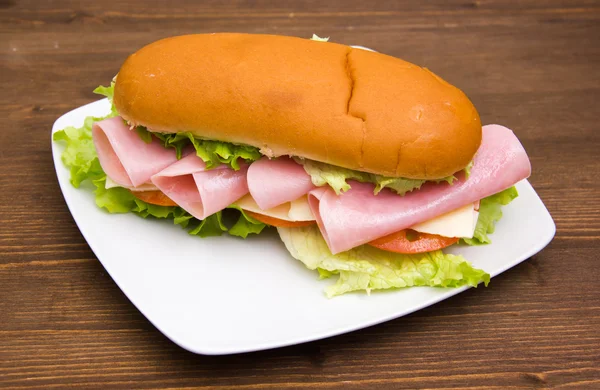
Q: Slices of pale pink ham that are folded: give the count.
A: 4